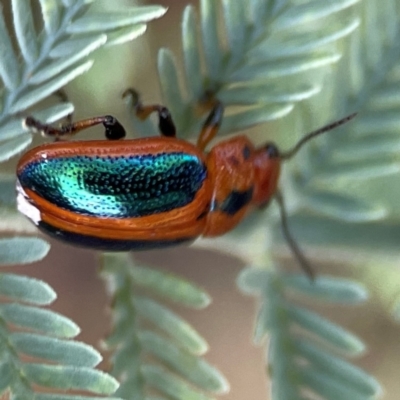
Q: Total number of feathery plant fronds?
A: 6